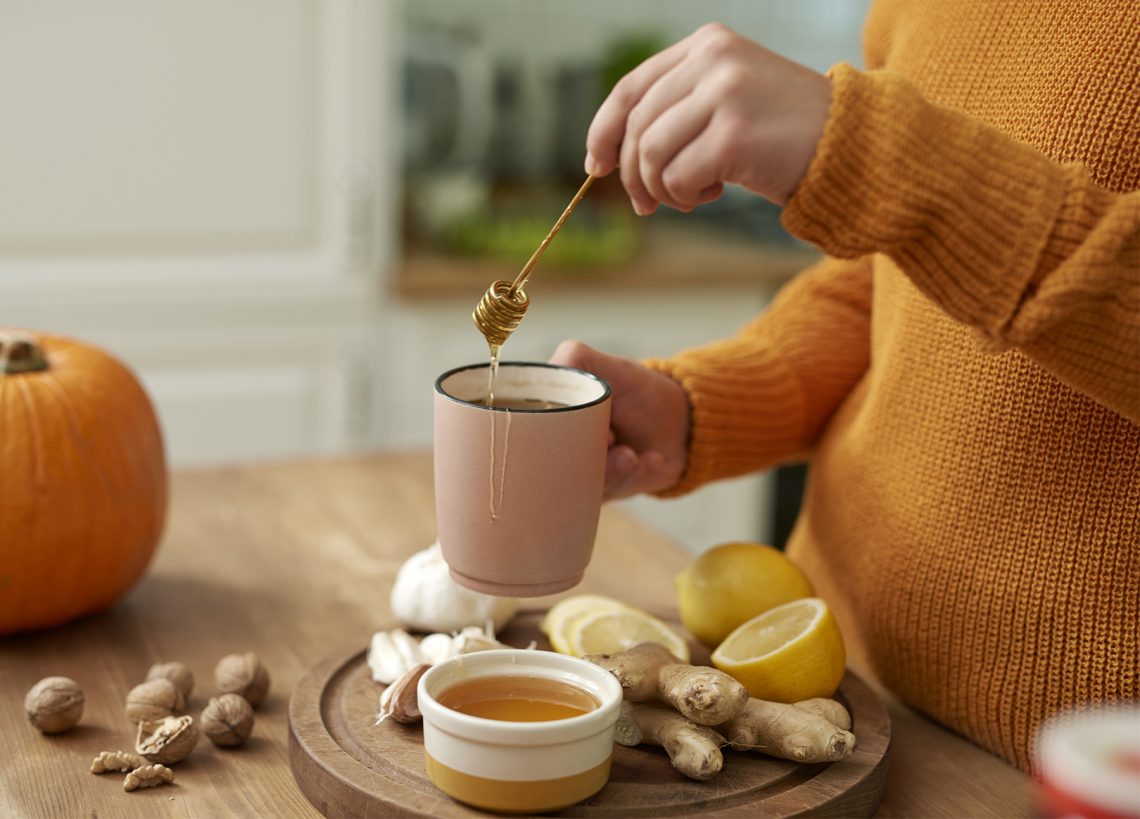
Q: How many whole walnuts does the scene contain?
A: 5